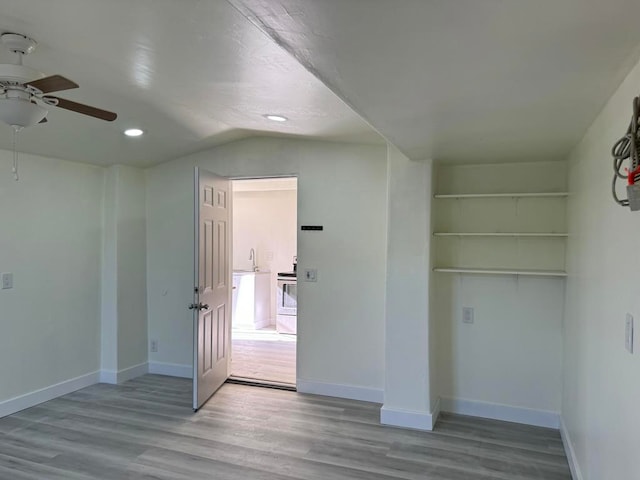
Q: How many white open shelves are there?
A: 3